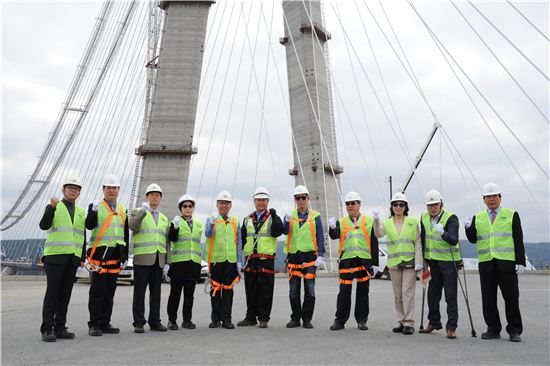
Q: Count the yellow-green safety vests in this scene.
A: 11